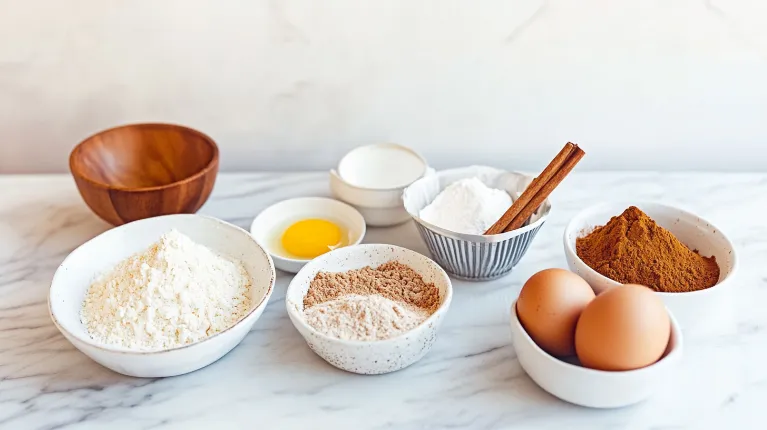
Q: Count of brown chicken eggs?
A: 2